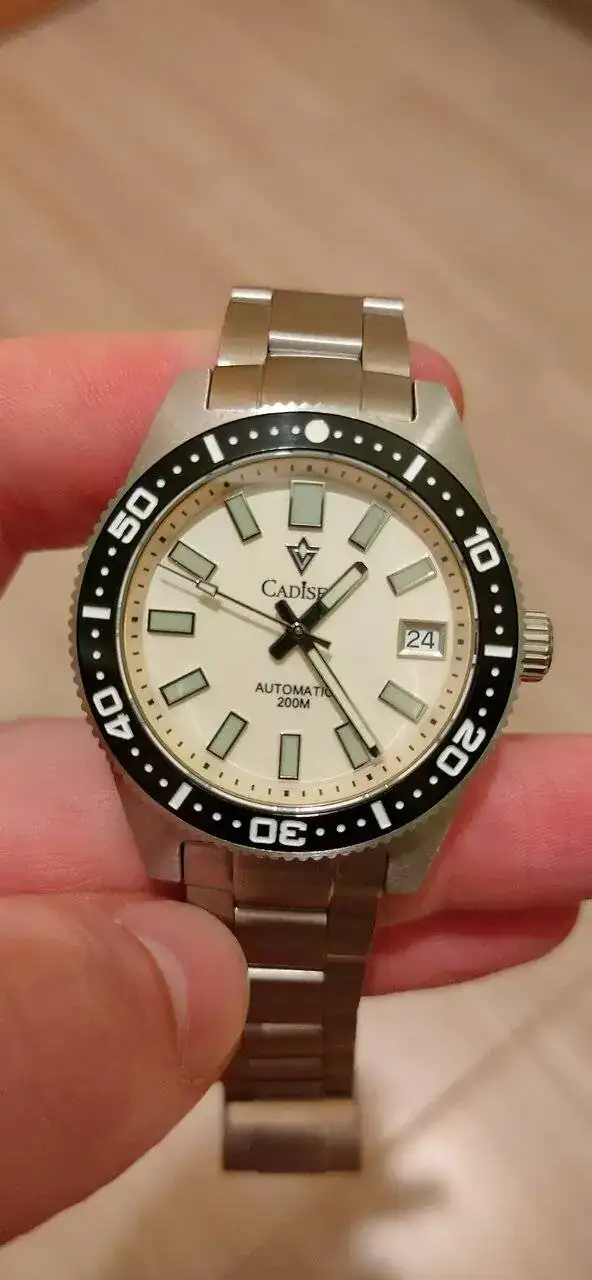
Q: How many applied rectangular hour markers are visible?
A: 11